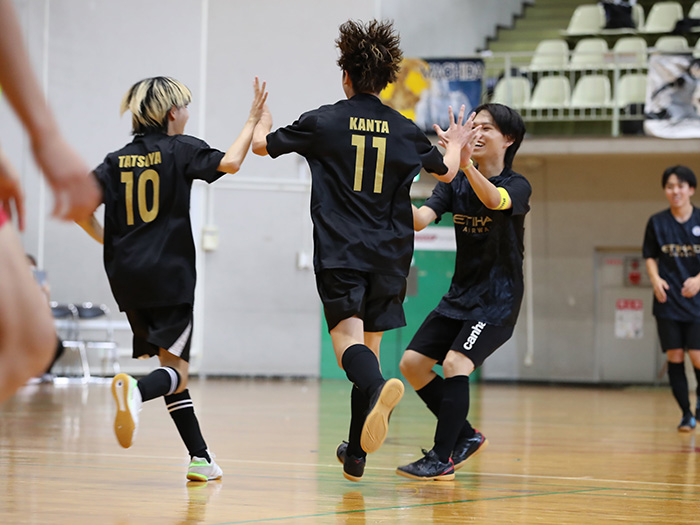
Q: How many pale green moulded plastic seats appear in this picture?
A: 13